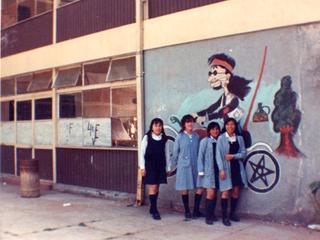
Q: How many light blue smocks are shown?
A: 3